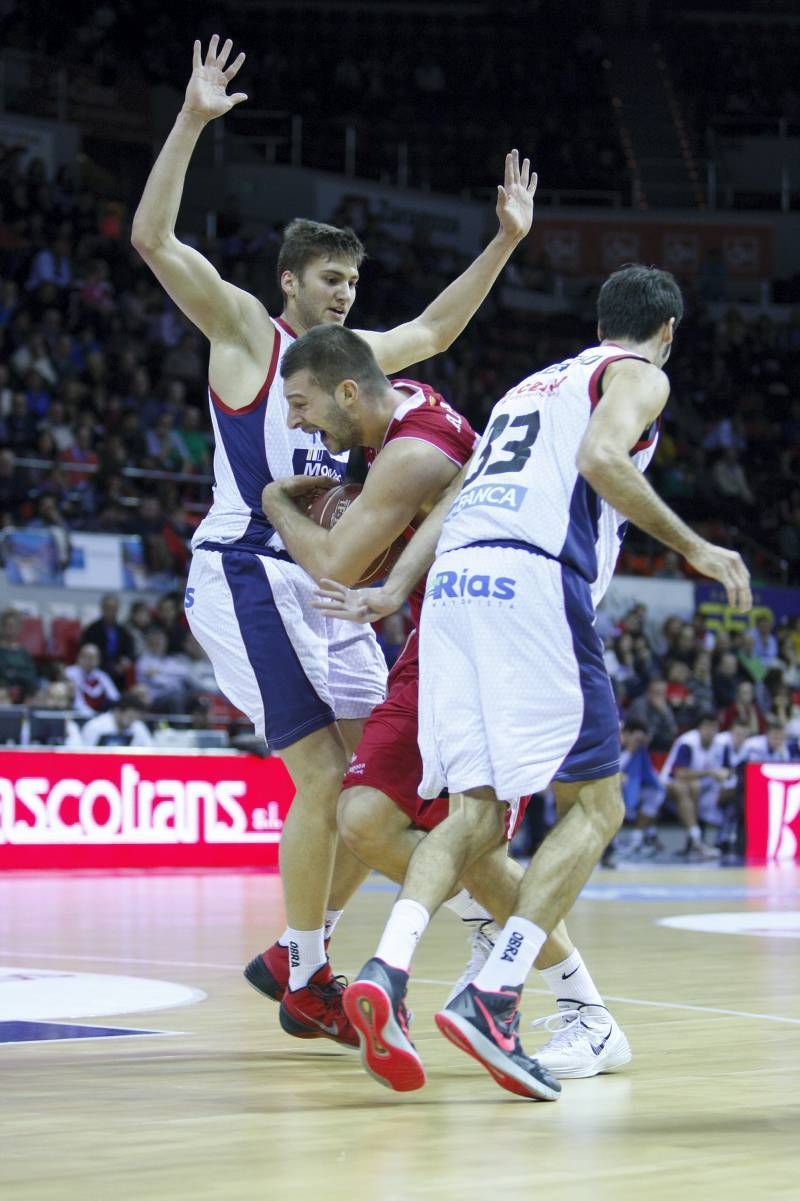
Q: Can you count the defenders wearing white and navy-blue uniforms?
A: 2